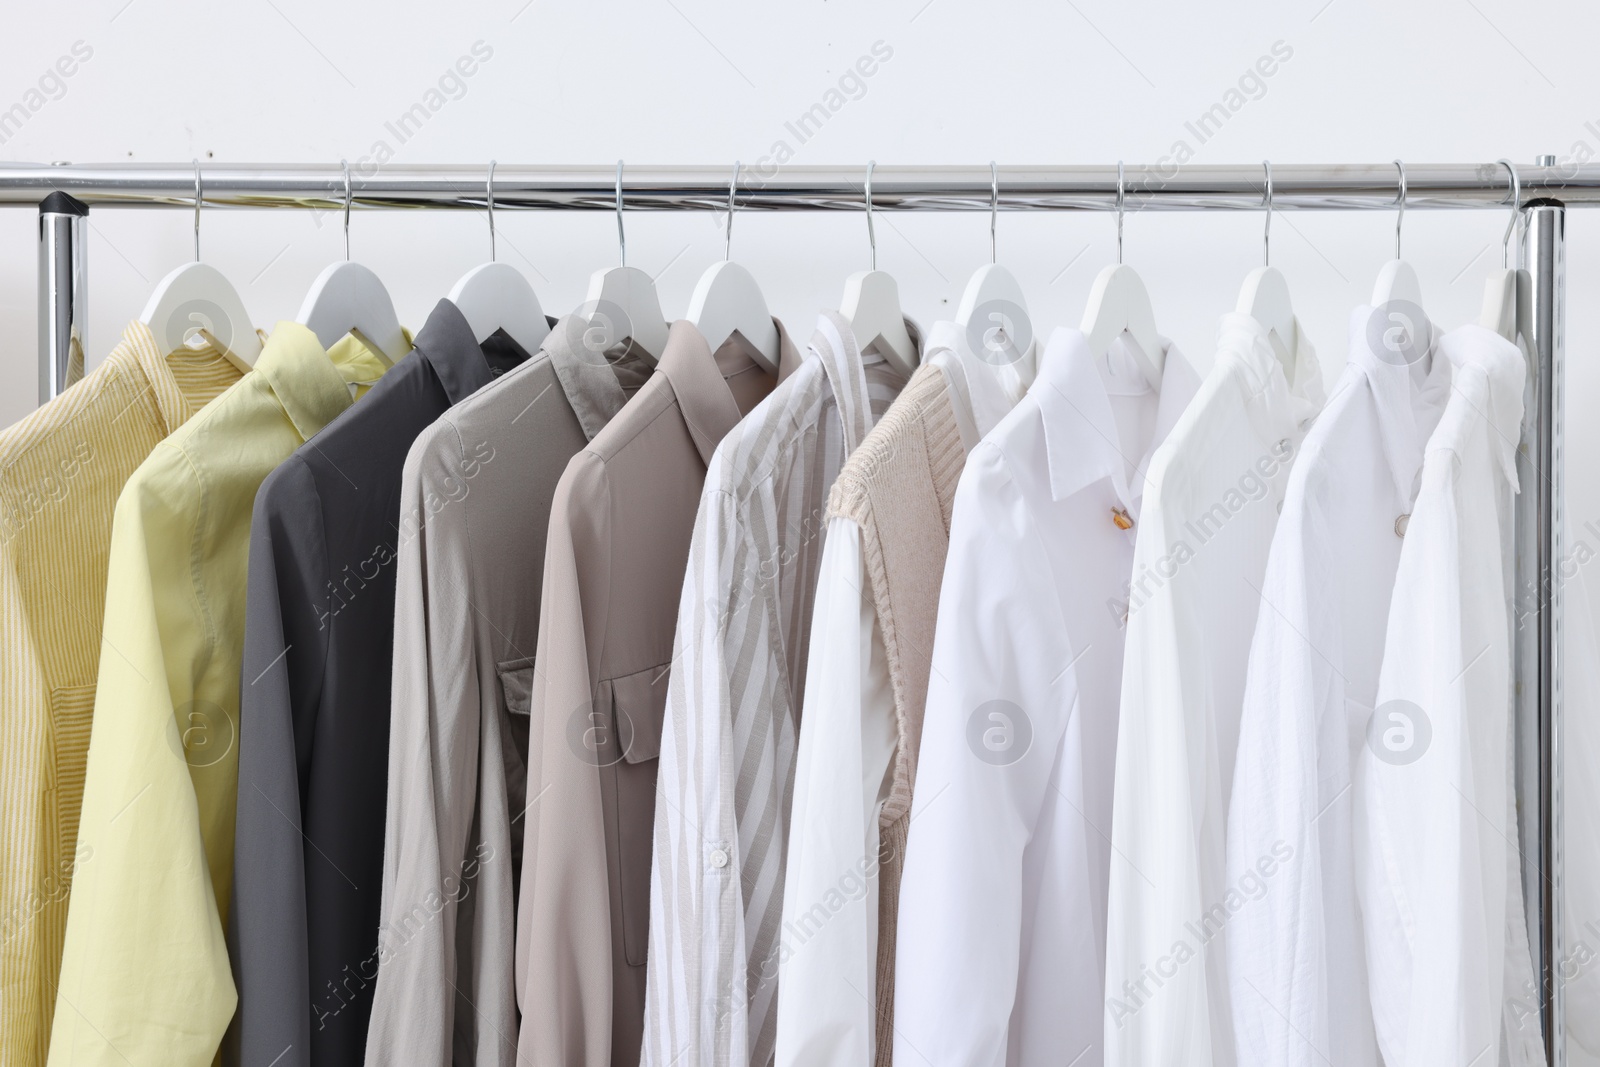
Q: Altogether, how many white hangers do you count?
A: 11